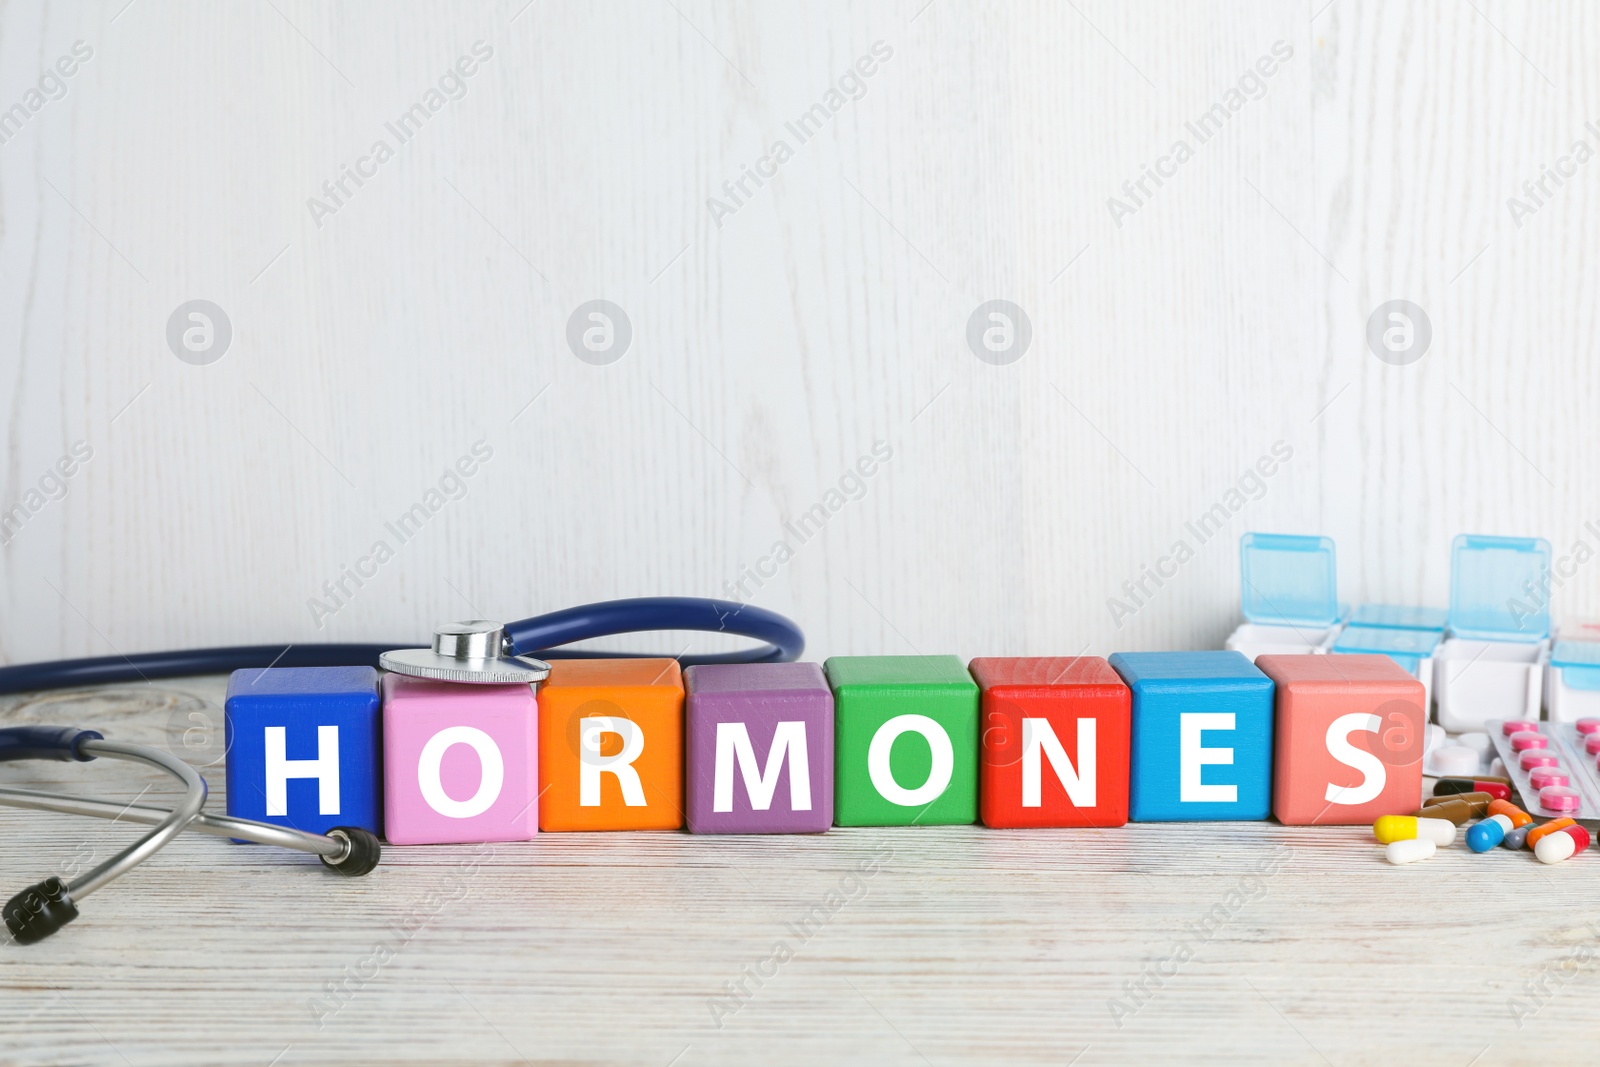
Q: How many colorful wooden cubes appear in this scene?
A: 8